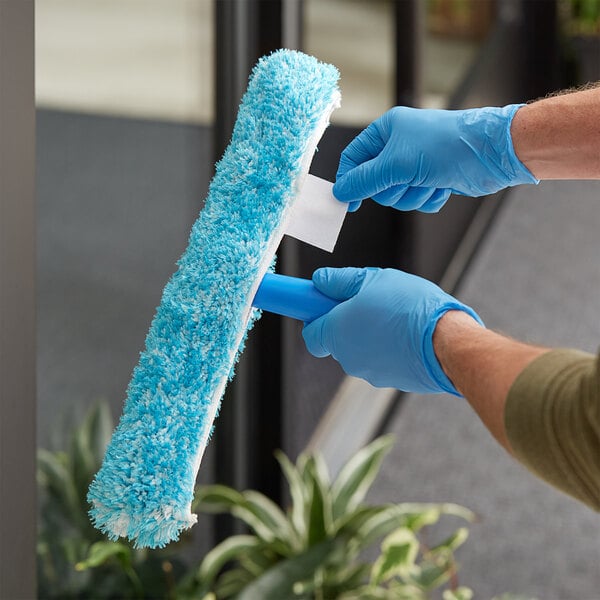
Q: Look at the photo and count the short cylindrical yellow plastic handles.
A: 0